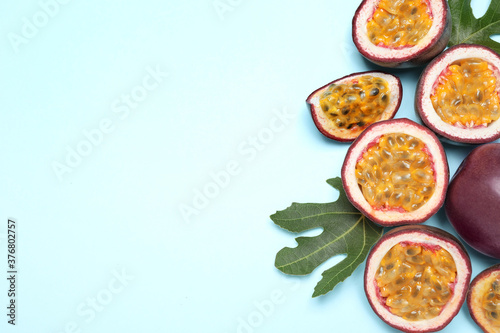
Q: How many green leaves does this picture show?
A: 2